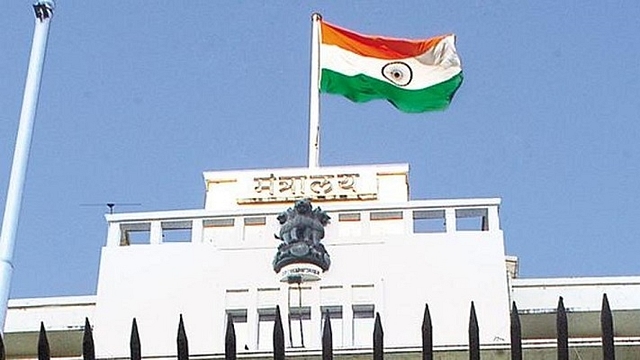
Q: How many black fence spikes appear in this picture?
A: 14